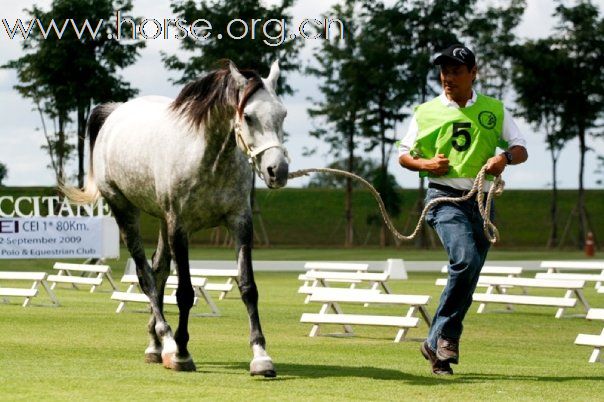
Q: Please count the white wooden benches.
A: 11